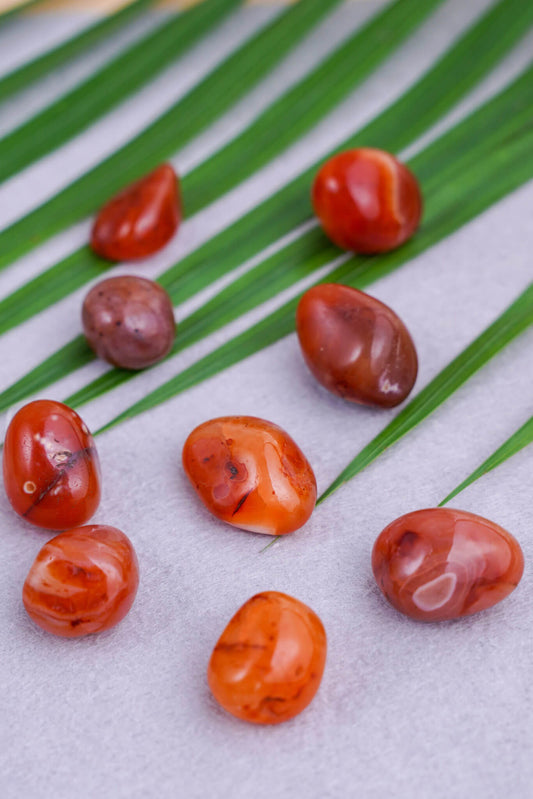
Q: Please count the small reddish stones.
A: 9